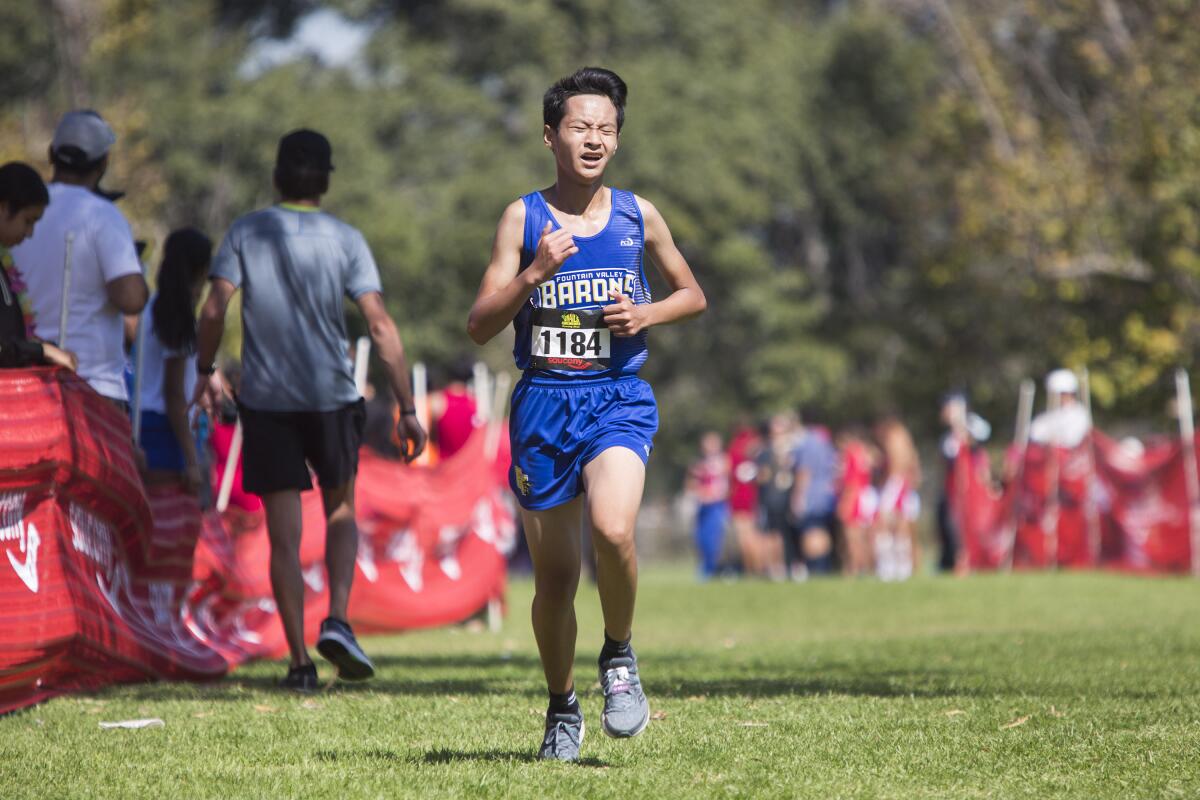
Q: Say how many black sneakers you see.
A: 2